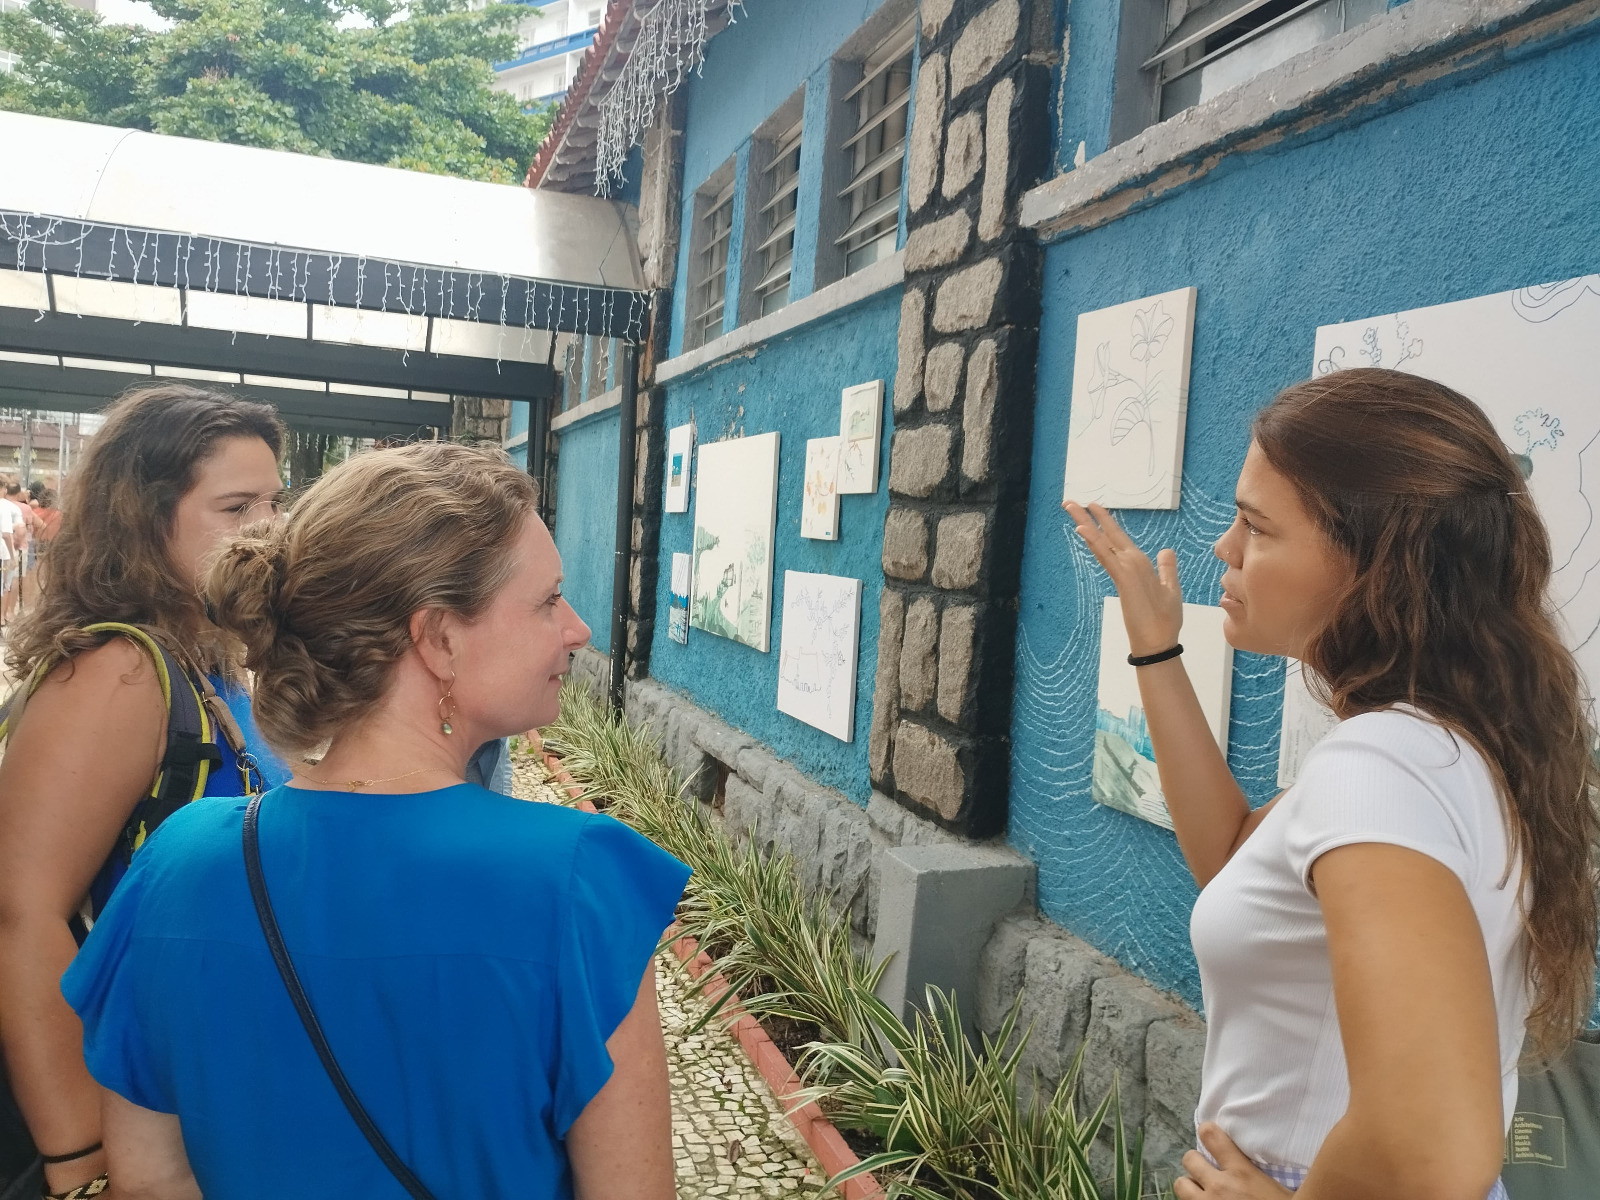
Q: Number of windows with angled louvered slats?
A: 4